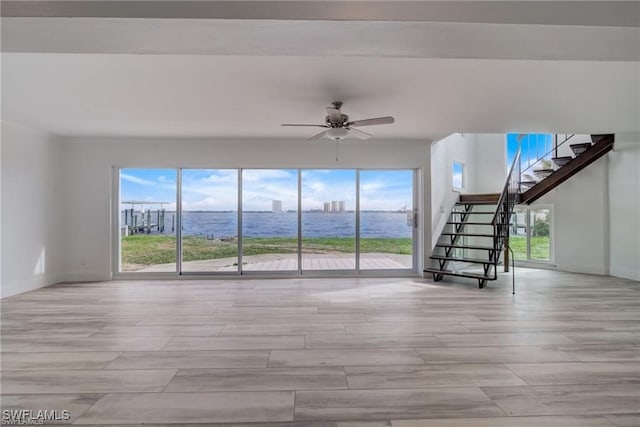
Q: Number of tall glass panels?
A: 5